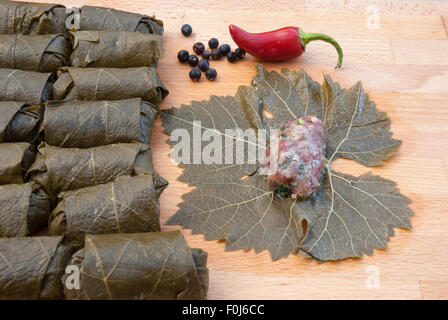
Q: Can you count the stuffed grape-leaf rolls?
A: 14